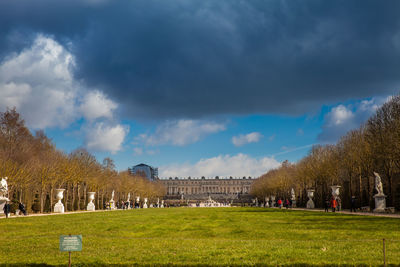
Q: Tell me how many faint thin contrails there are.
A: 1